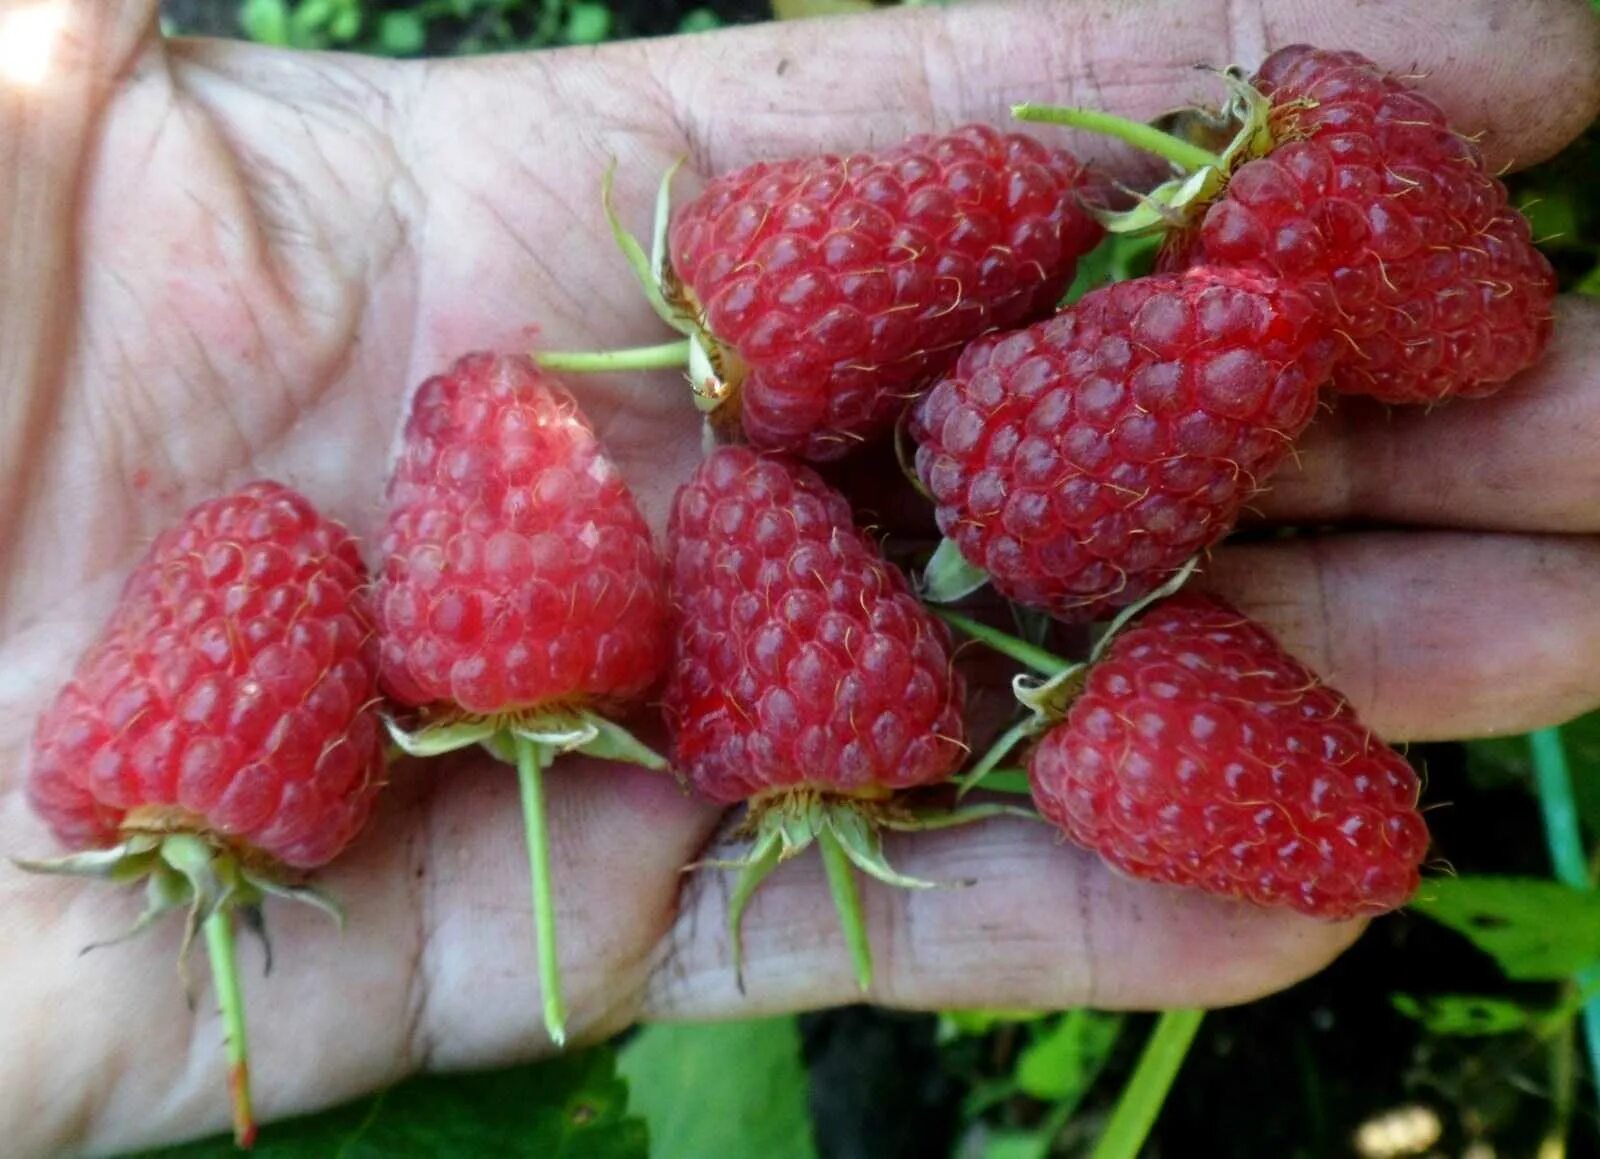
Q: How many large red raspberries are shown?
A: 7